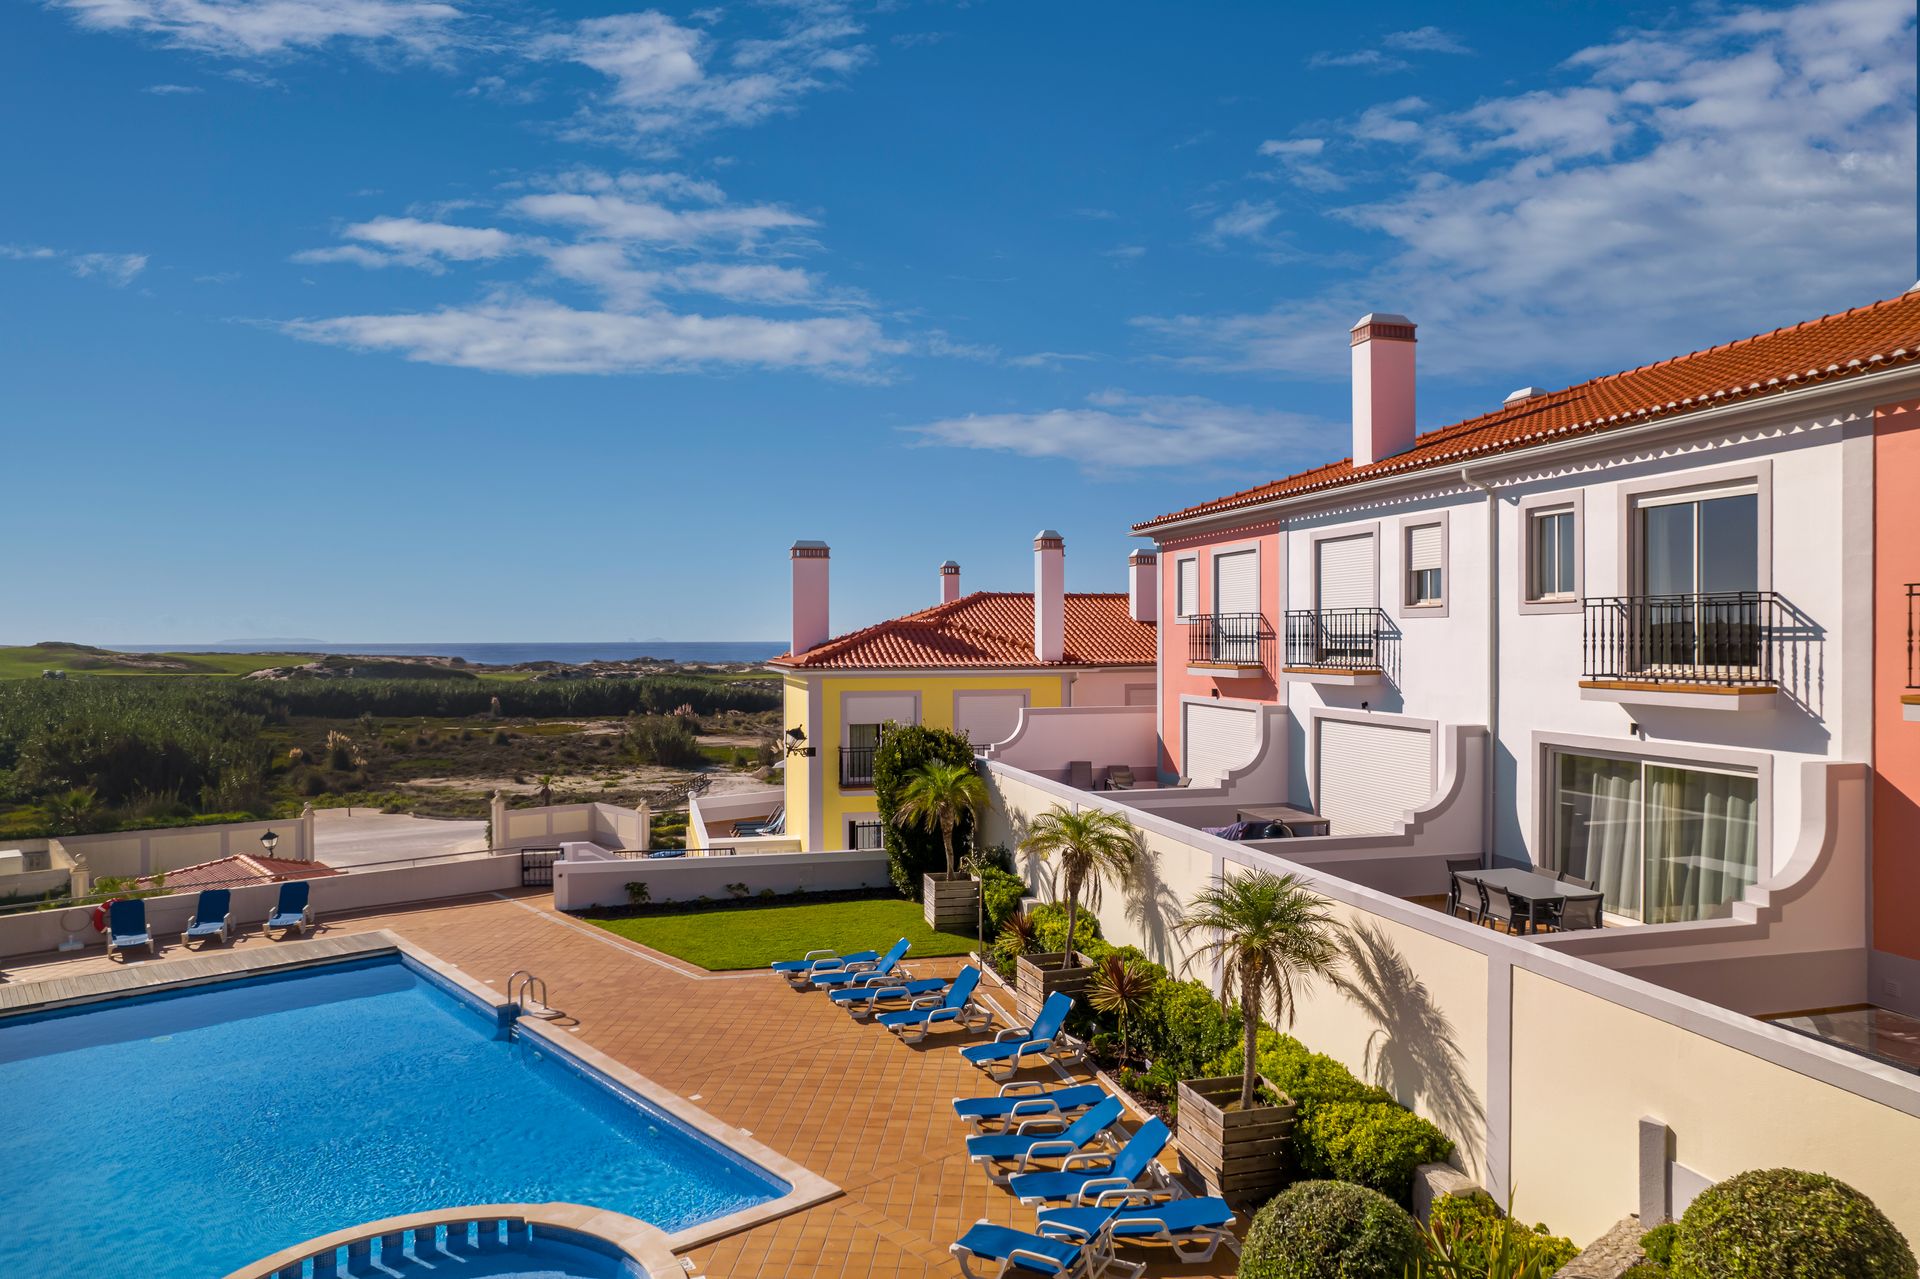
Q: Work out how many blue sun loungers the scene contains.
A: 13